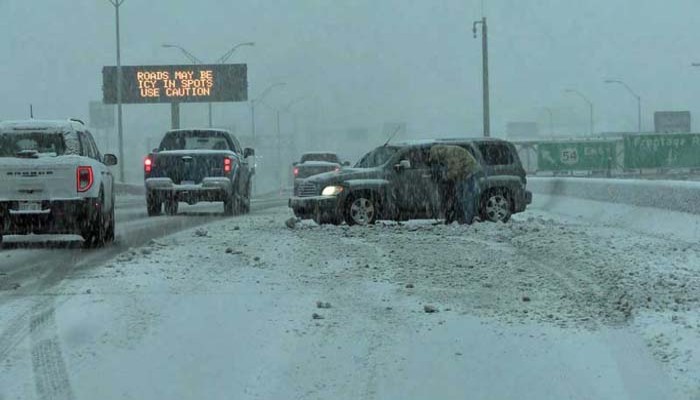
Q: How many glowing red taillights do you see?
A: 5